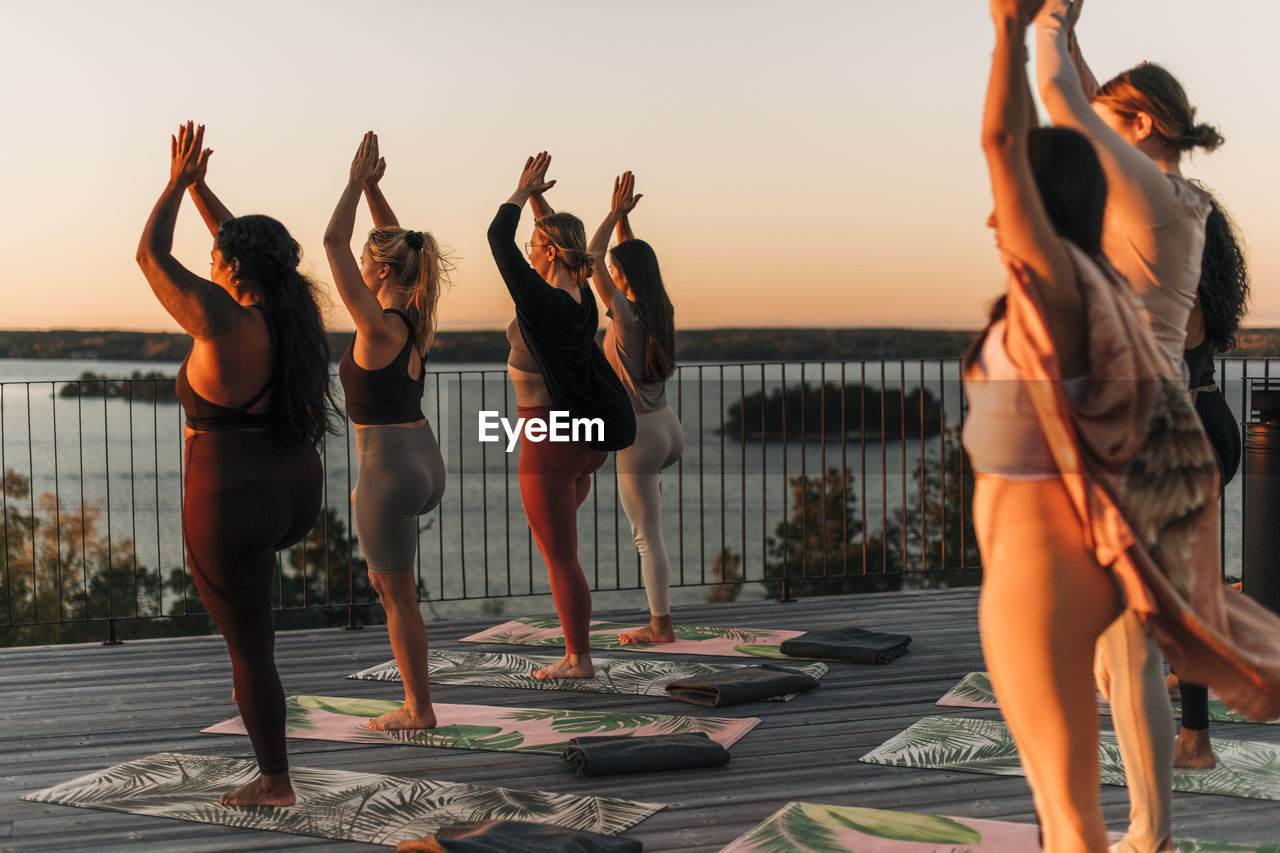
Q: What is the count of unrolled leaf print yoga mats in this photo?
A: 7